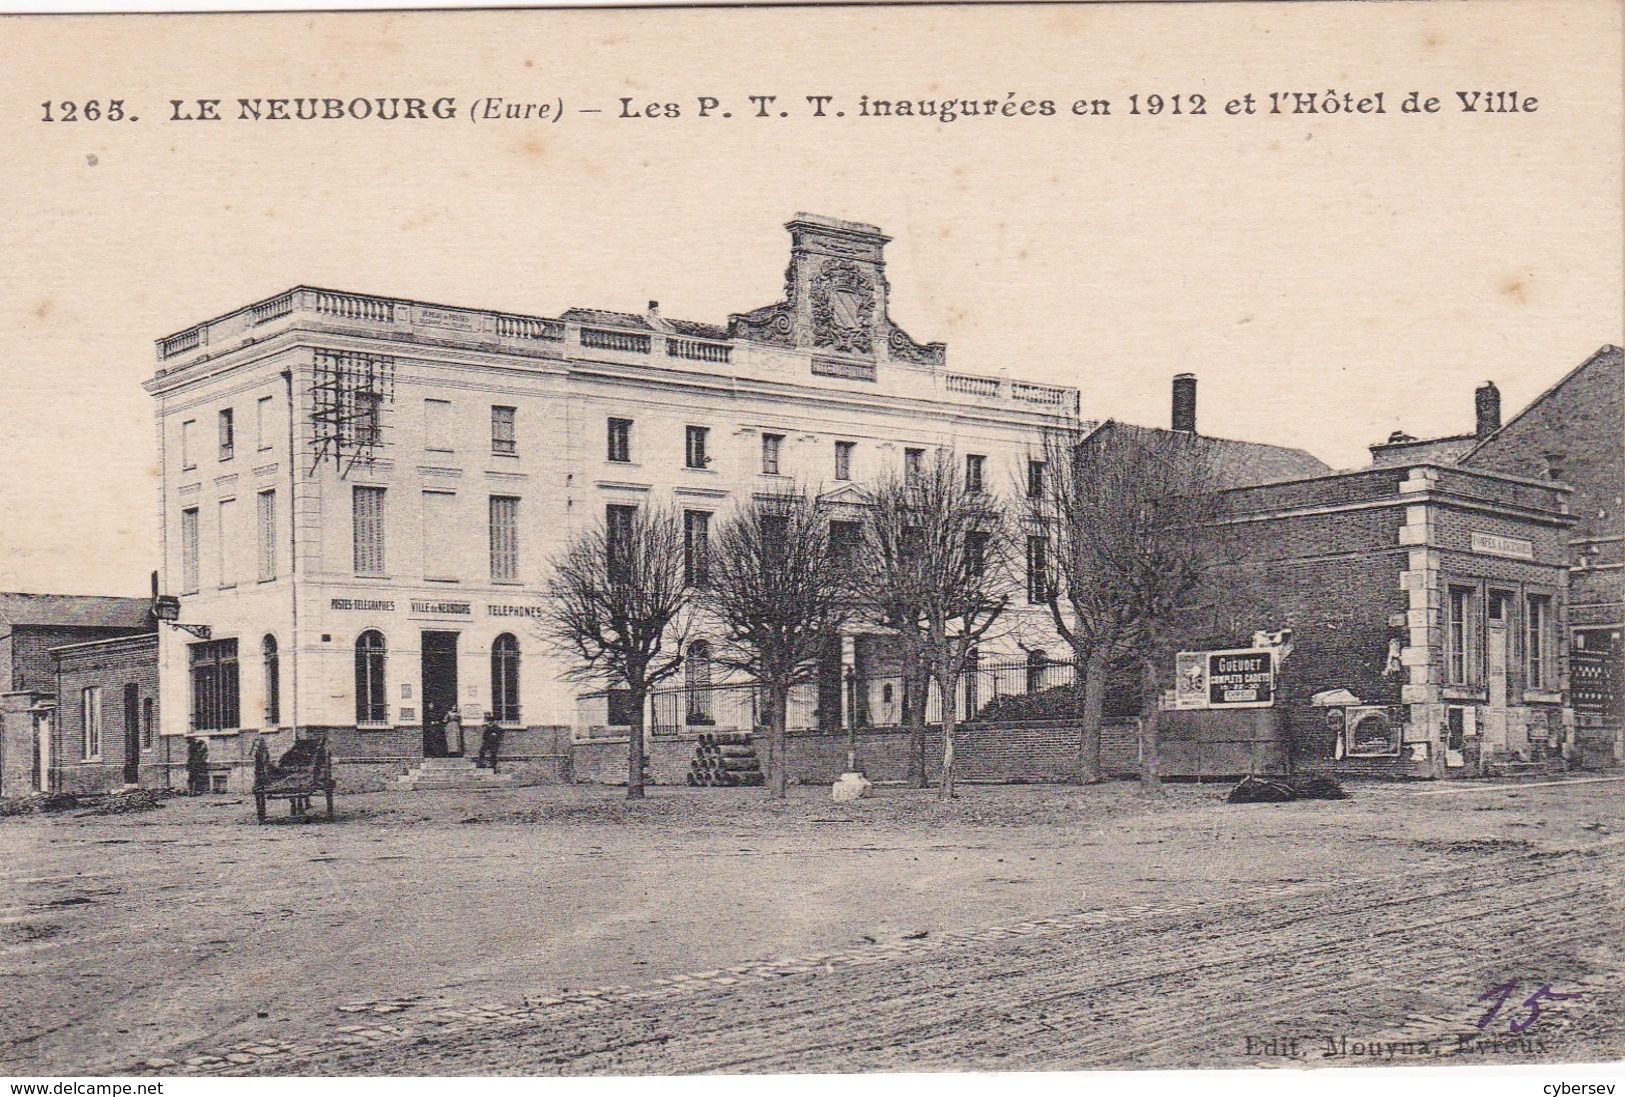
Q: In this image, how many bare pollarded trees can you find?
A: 6